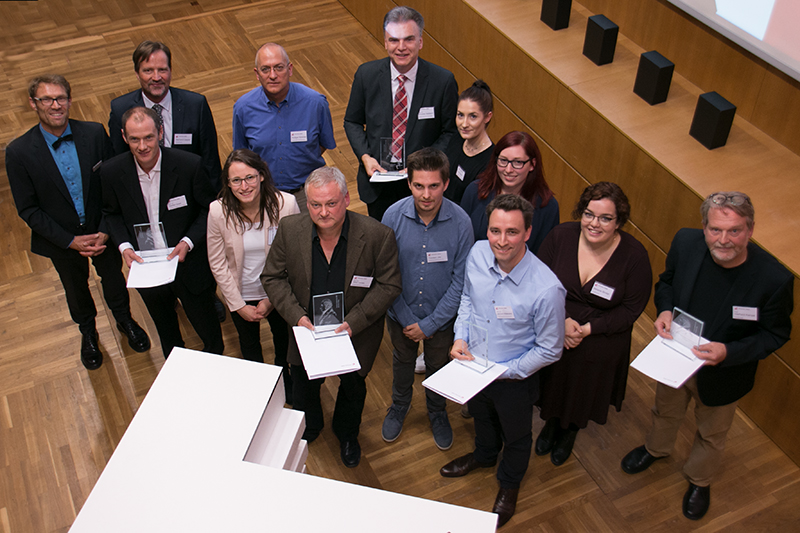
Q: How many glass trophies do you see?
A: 5